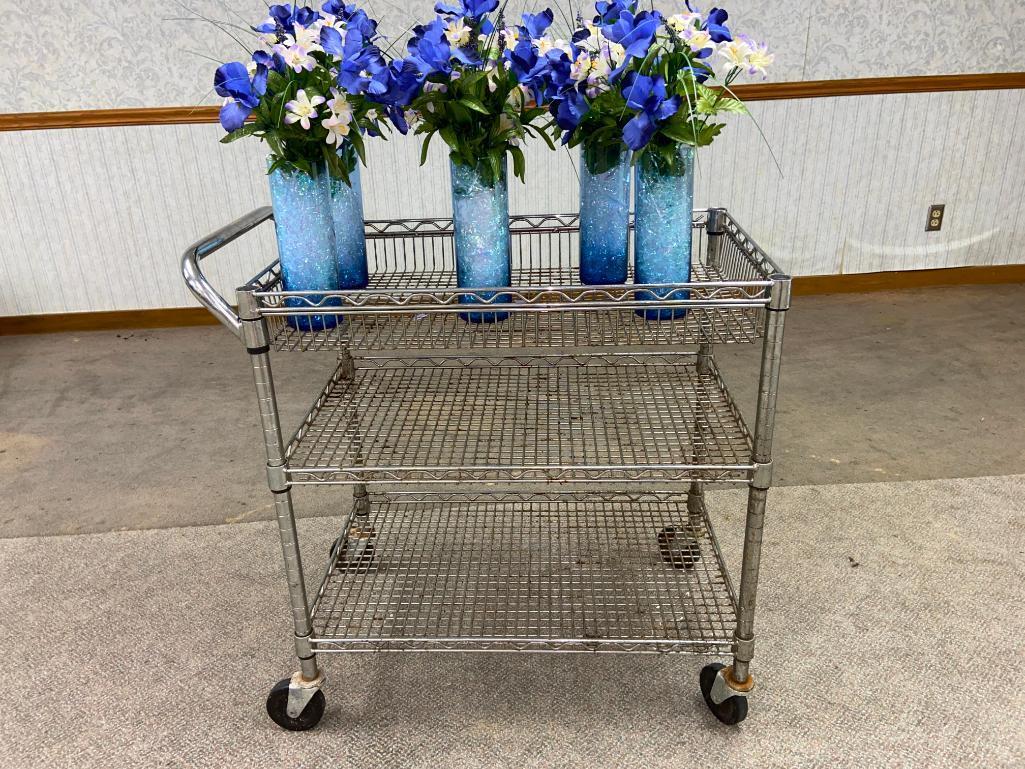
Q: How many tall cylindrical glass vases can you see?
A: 5